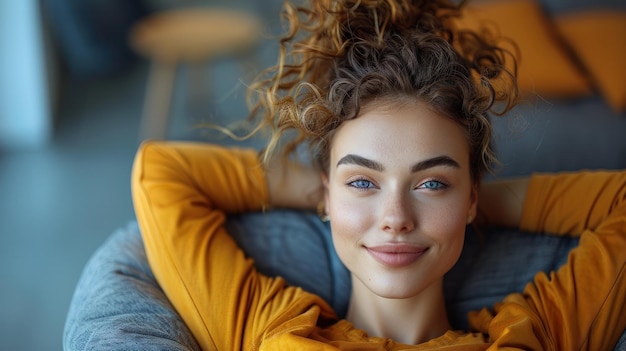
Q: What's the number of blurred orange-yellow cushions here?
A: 2